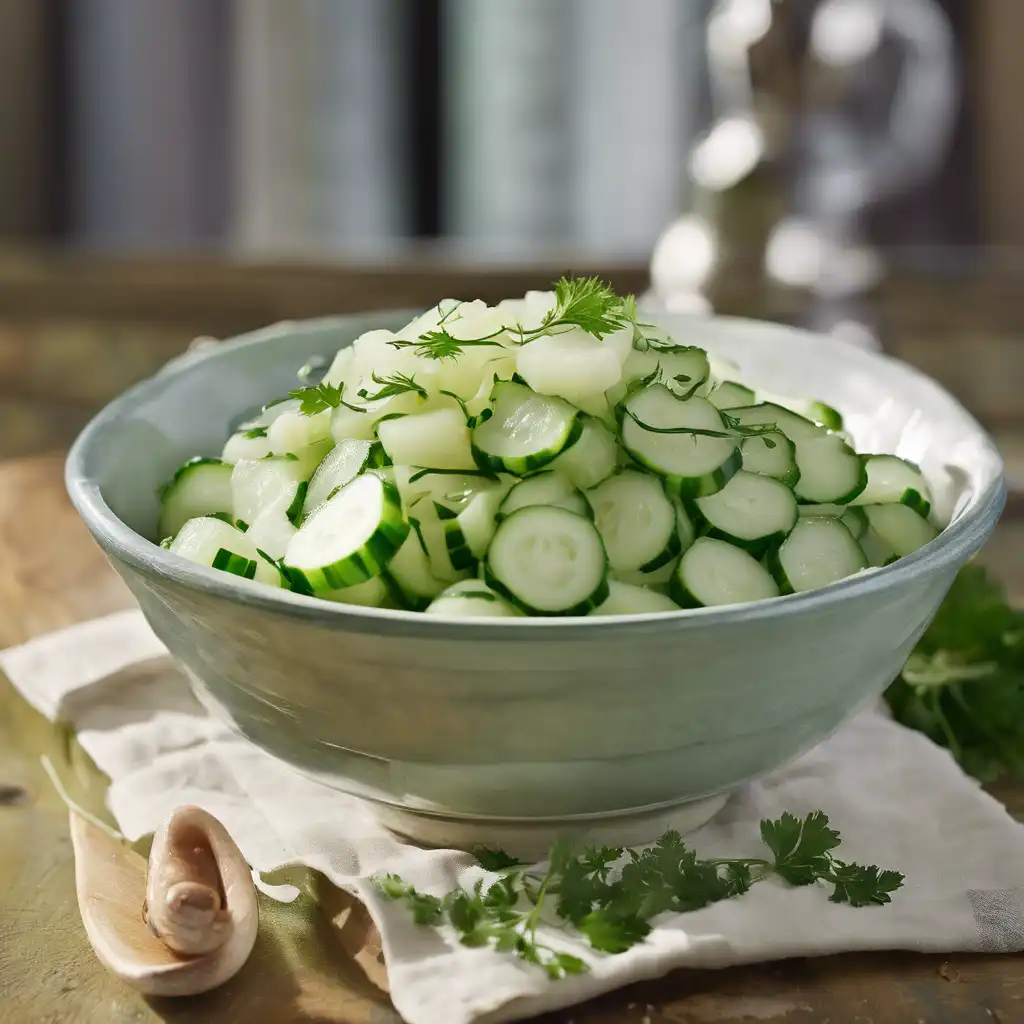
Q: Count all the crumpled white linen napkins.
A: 1